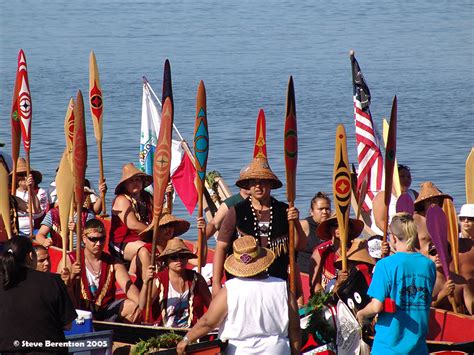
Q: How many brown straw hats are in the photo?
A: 9